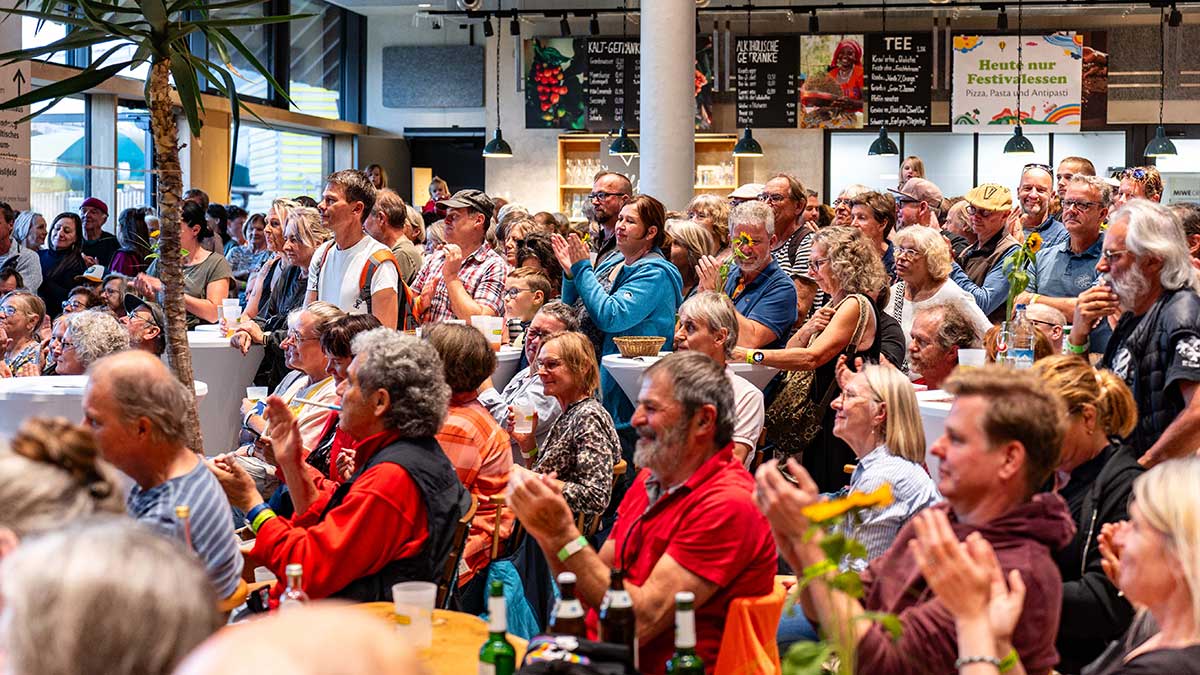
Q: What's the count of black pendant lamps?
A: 6